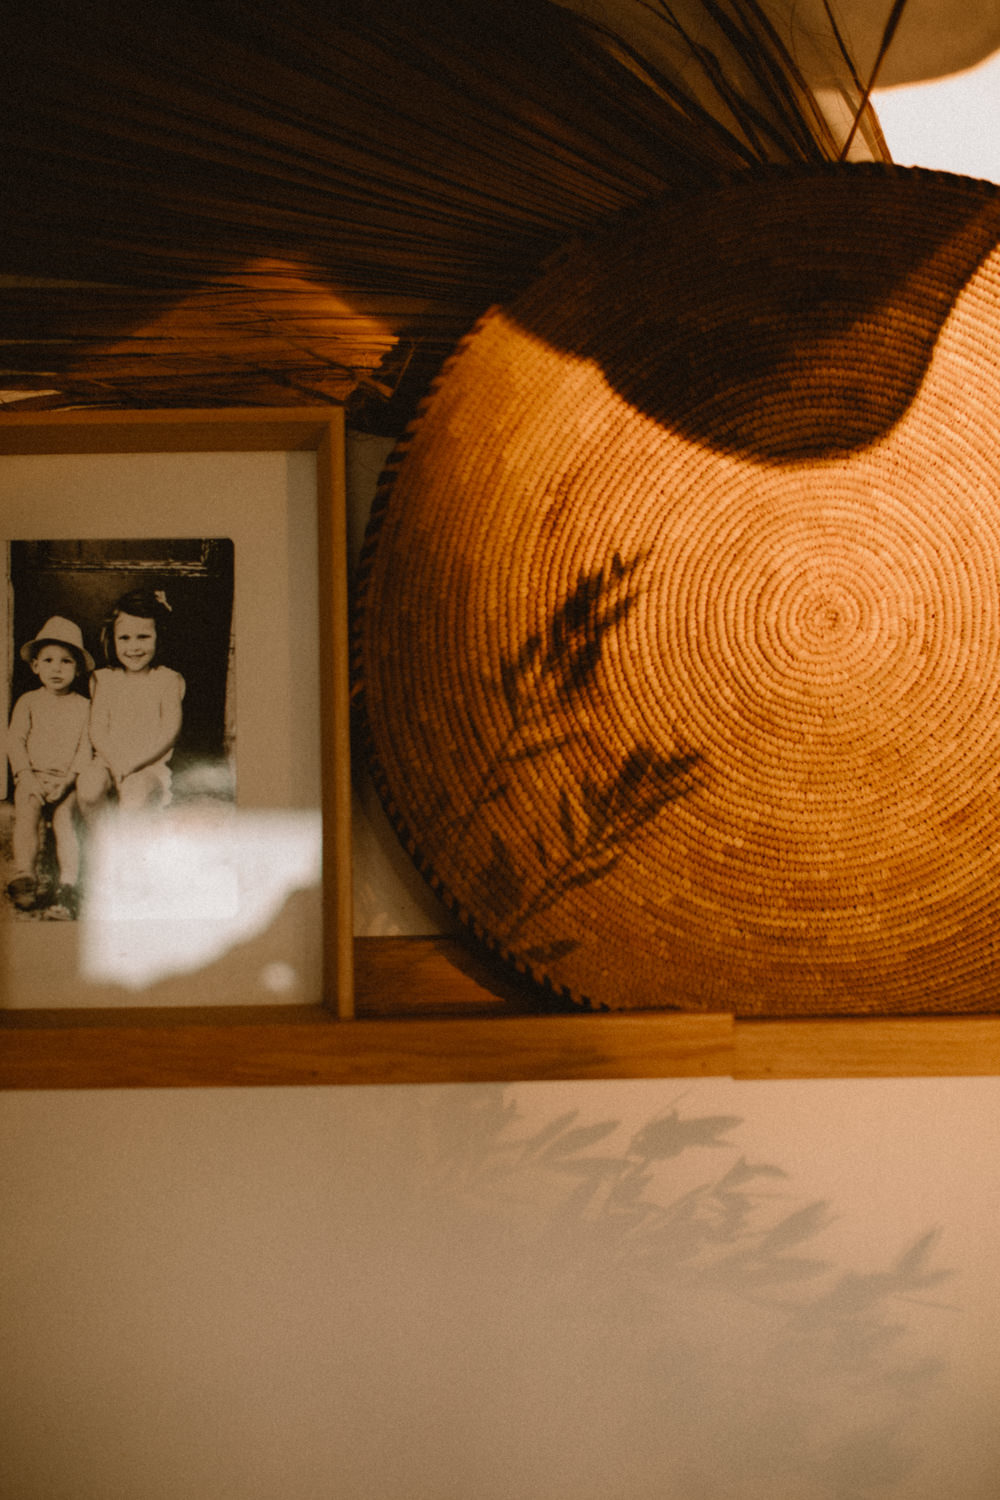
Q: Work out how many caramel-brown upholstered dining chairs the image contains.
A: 0